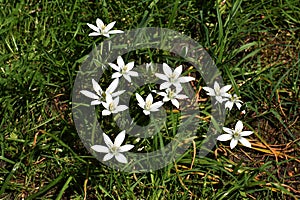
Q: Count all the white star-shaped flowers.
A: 11